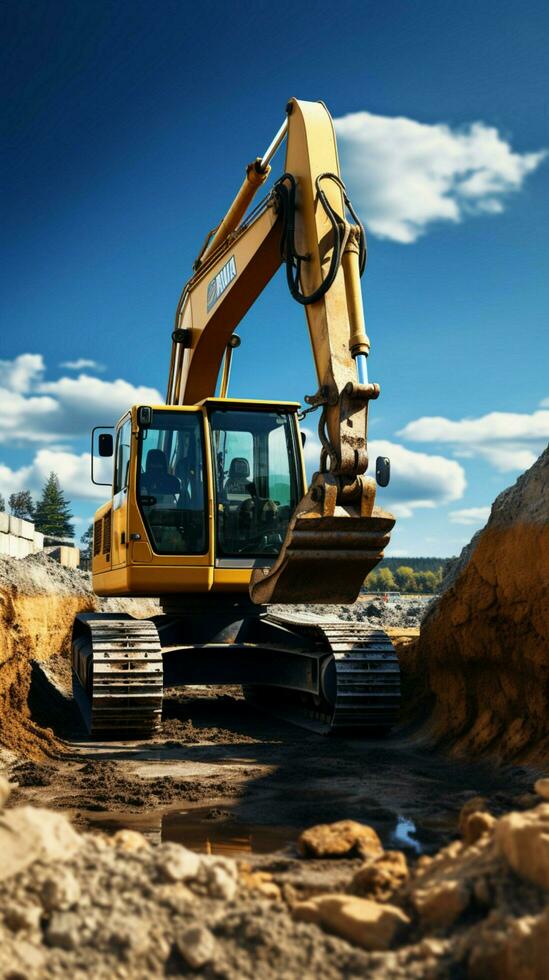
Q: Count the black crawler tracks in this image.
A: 2